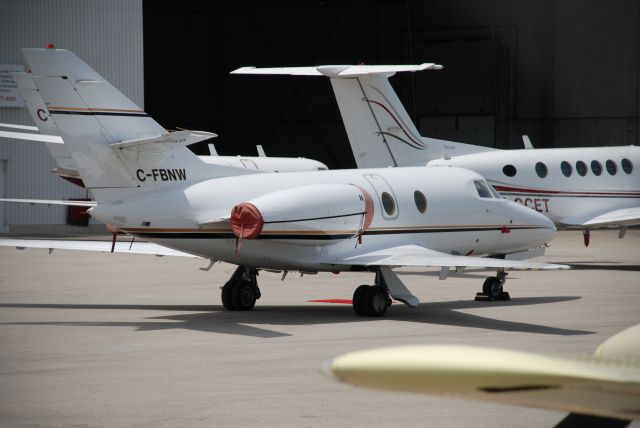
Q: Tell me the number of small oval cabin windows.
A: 9